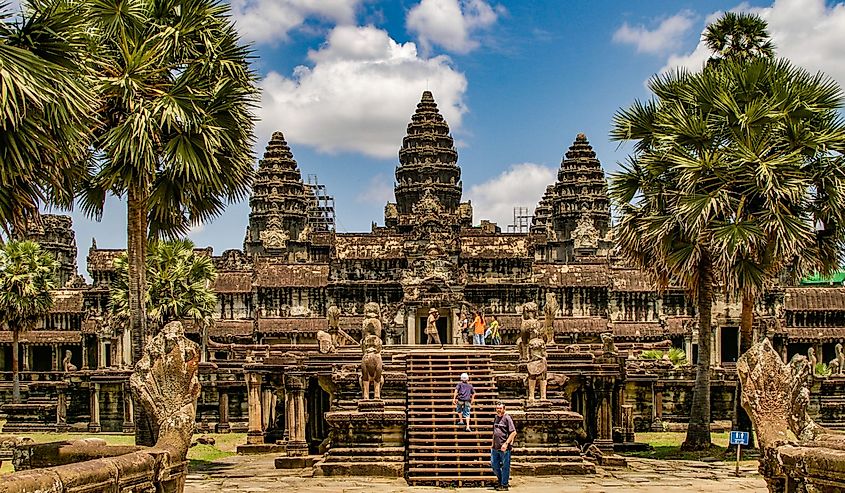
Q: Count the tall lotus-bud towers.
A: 3